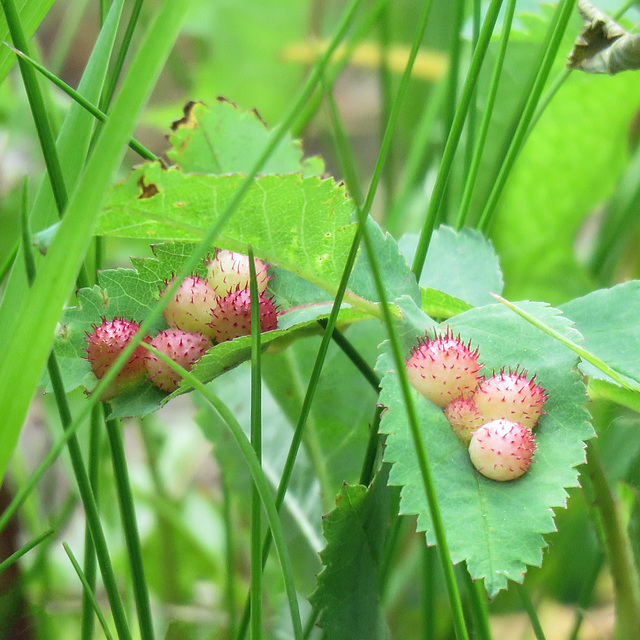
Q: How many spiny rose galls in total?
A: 9